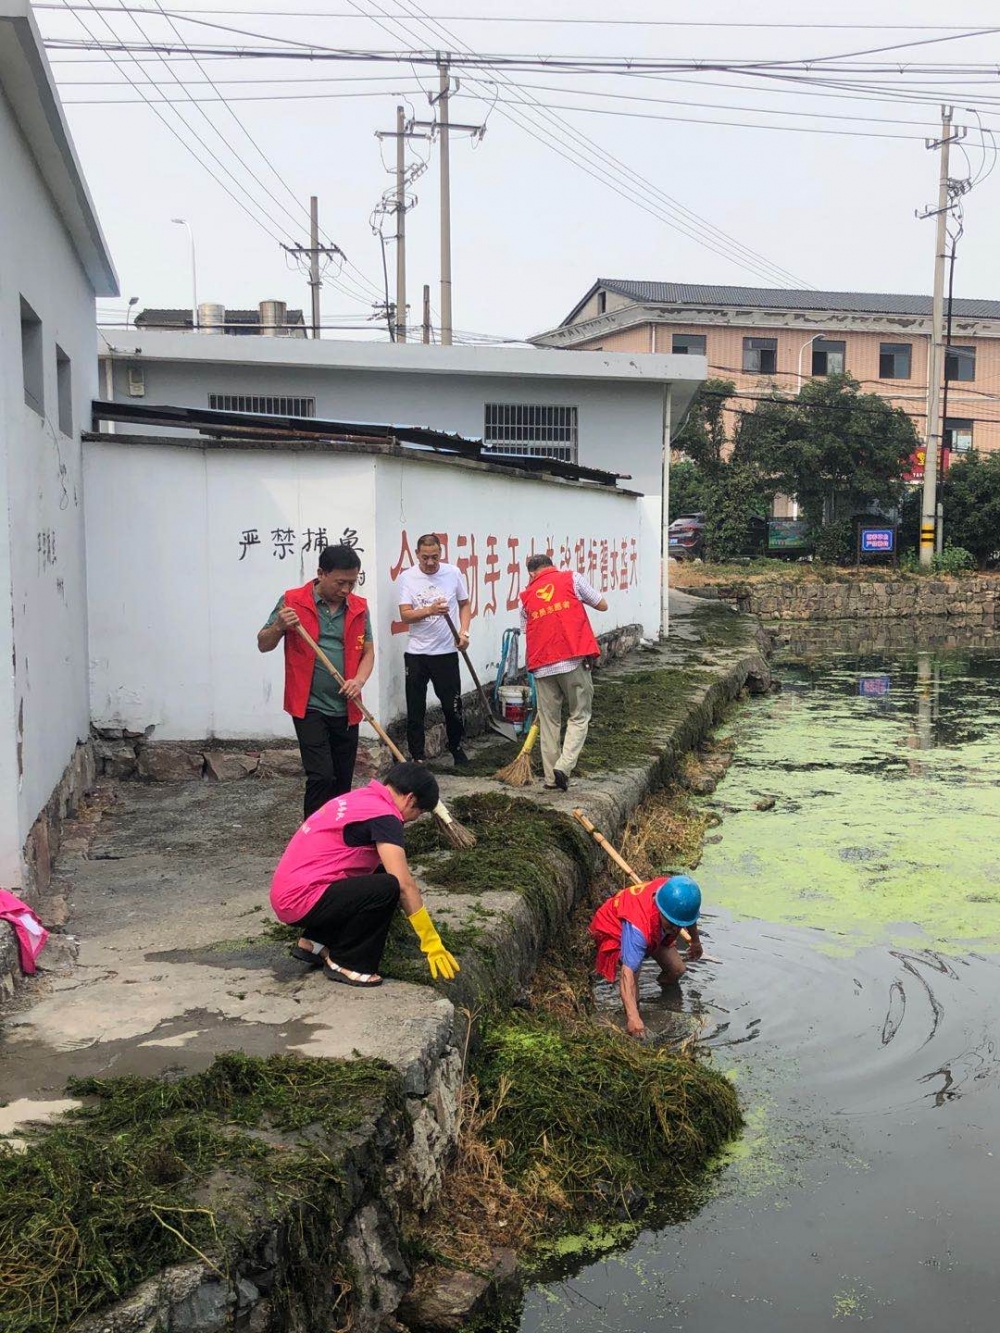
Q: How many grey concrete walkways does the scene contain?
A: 1